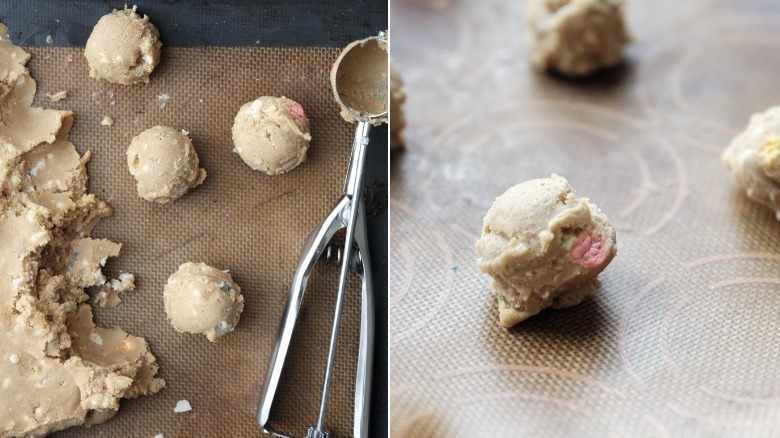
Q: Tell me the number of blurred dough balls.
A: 3